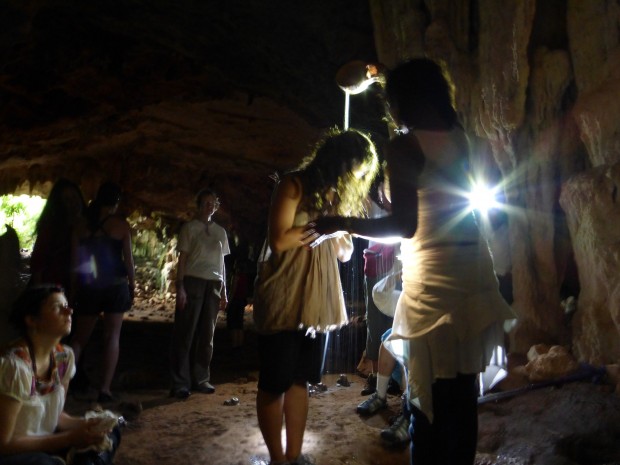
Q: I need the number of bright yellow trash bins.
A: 0